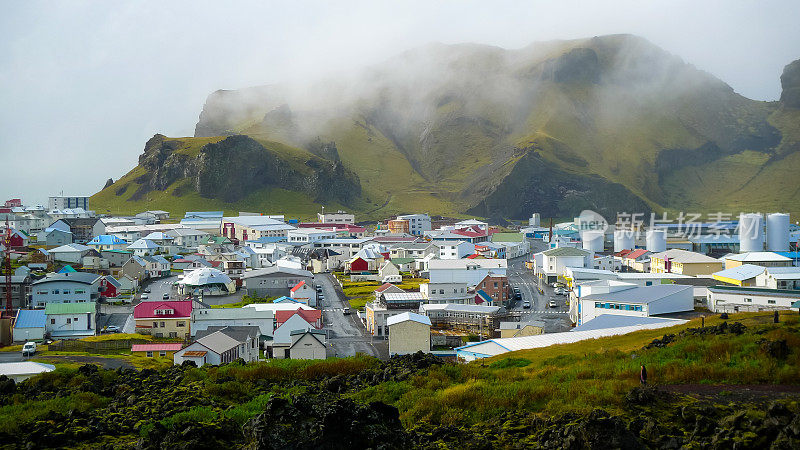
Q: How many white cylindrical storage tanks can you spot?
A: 5